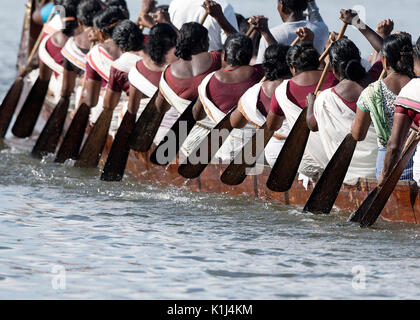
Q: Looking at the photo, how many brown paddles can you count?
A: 14